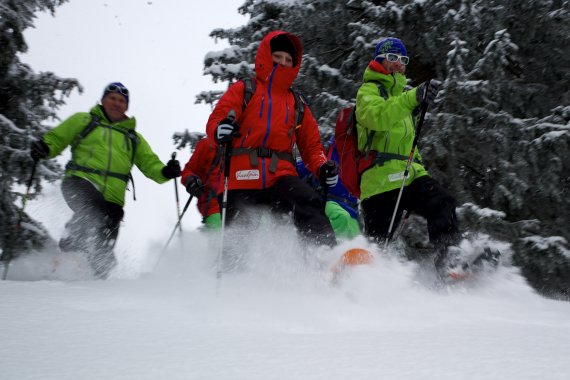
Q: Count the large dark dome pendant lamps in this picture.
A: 0